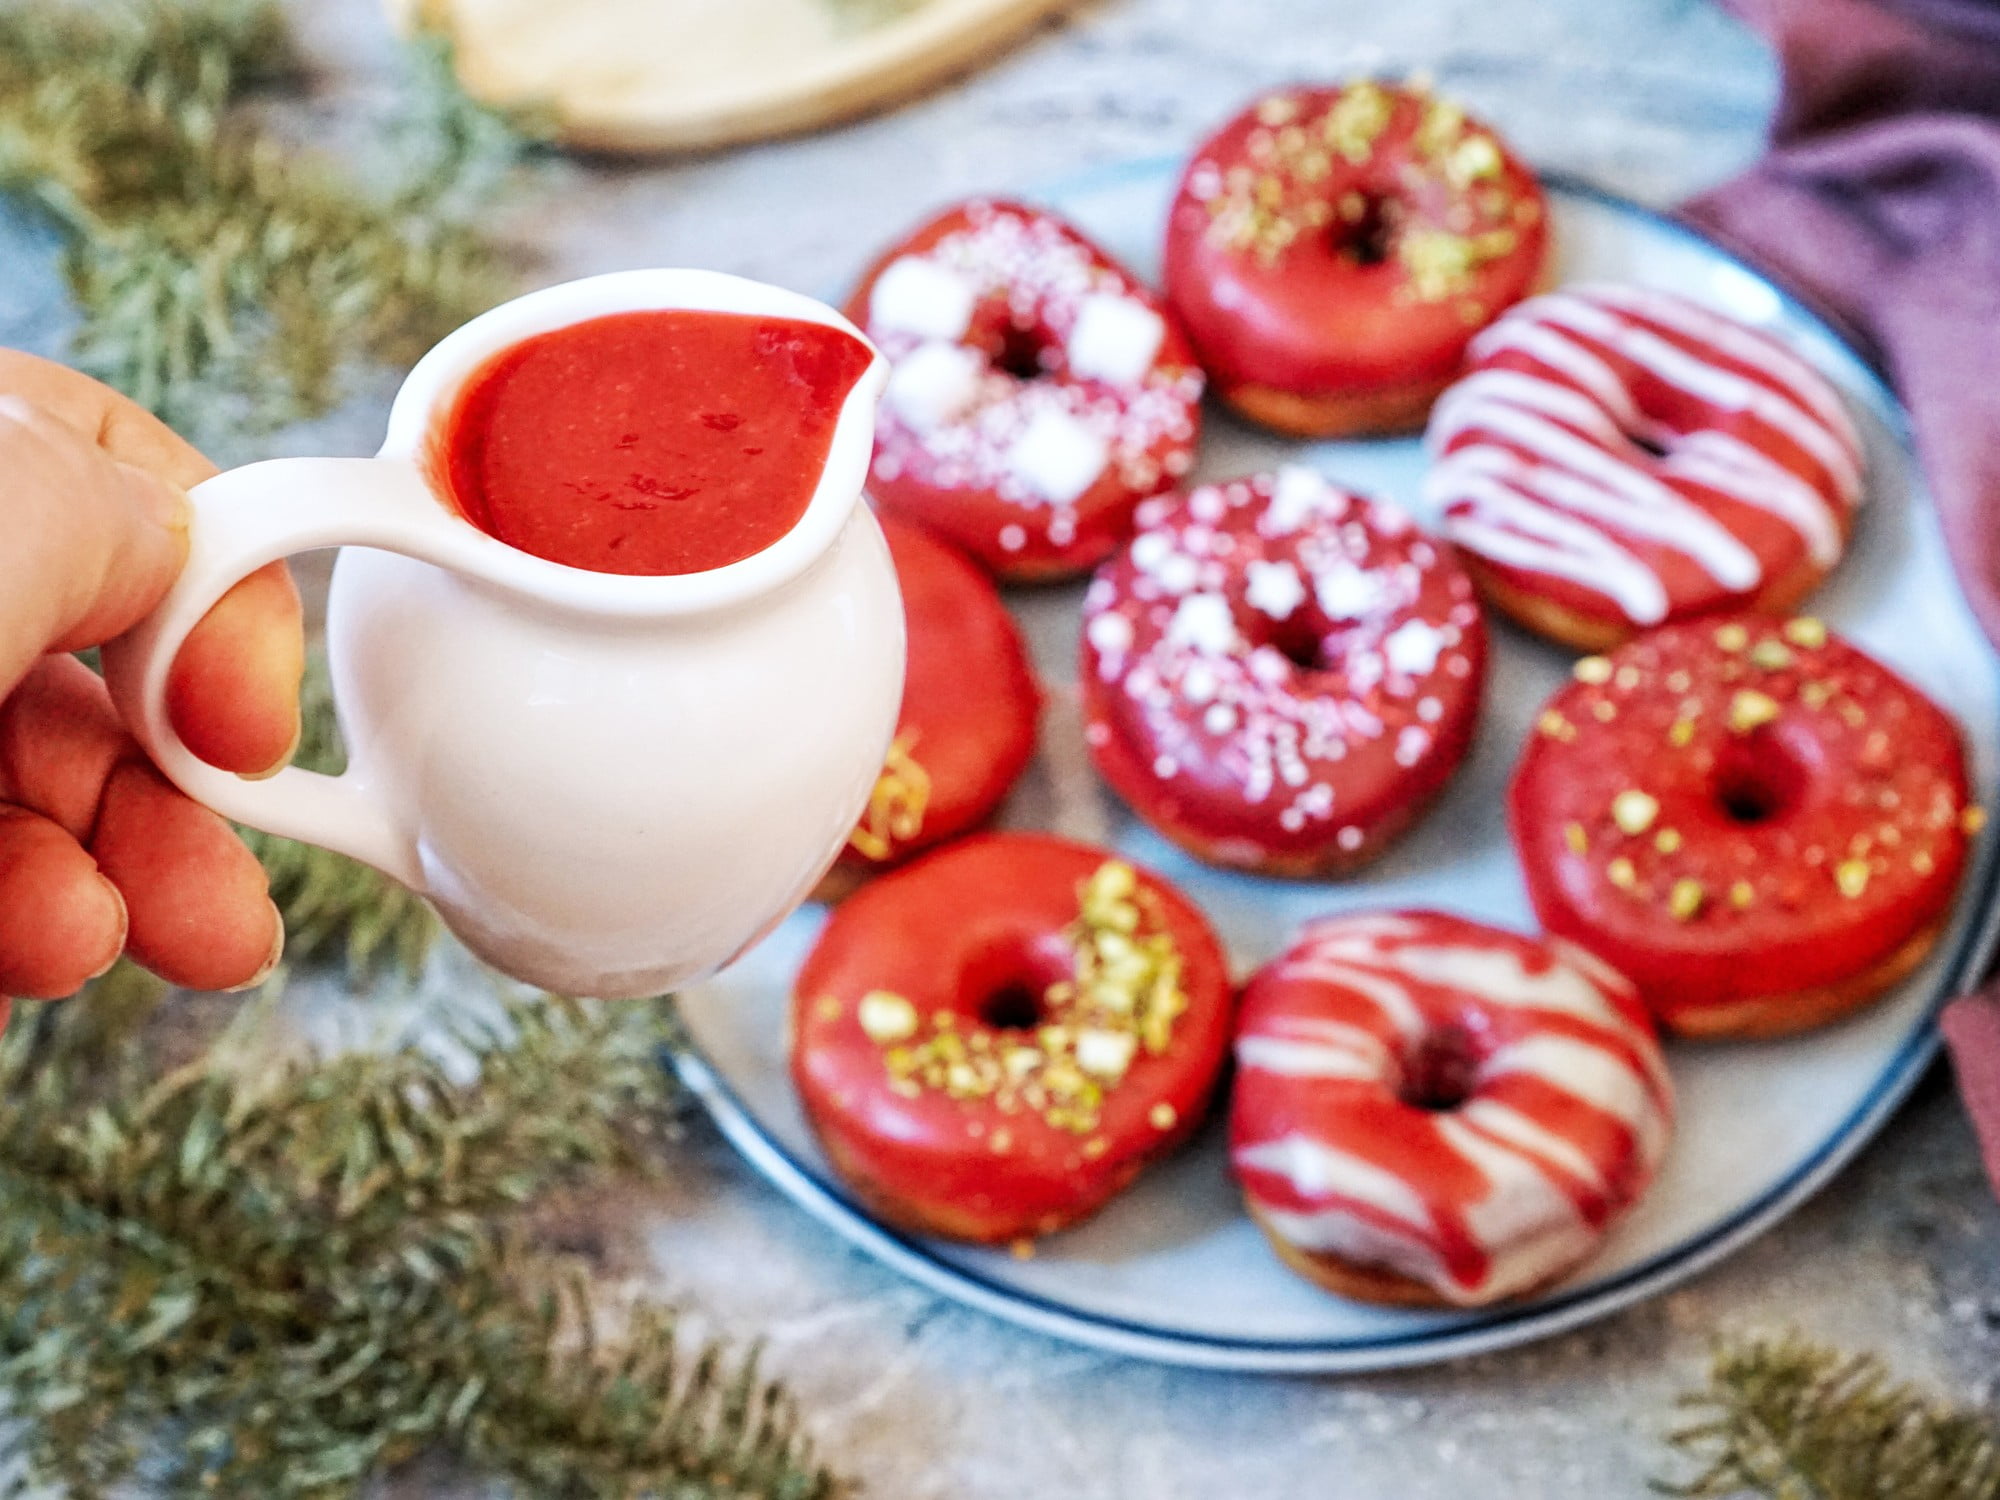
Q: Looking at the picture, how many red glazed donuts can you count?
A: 8